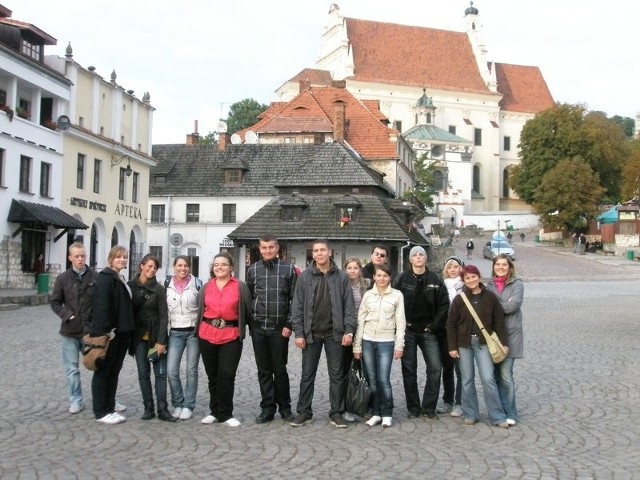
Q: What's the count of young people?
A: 14